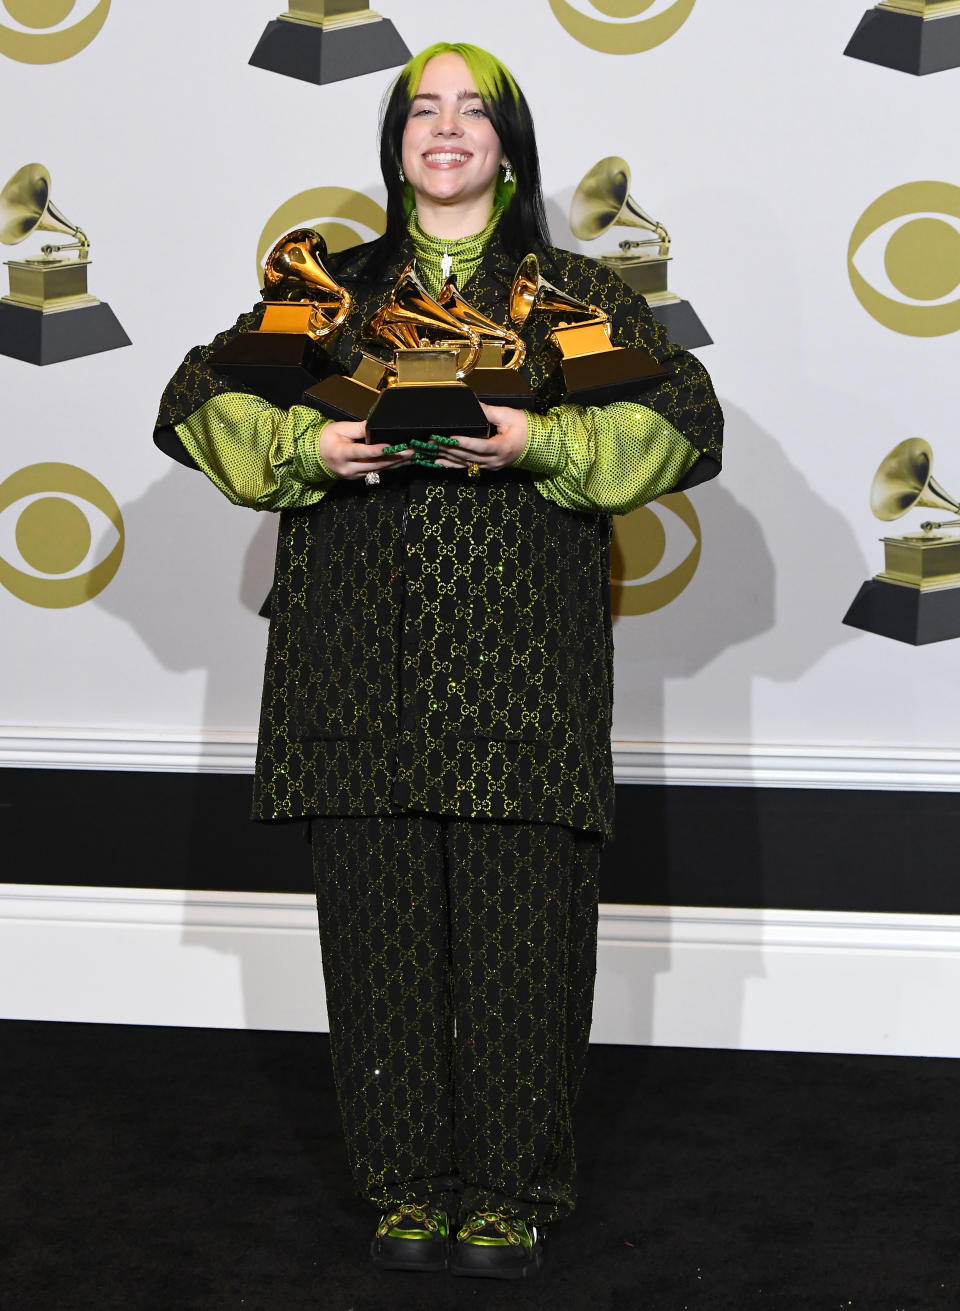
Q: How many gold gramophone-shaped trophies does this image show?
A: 5